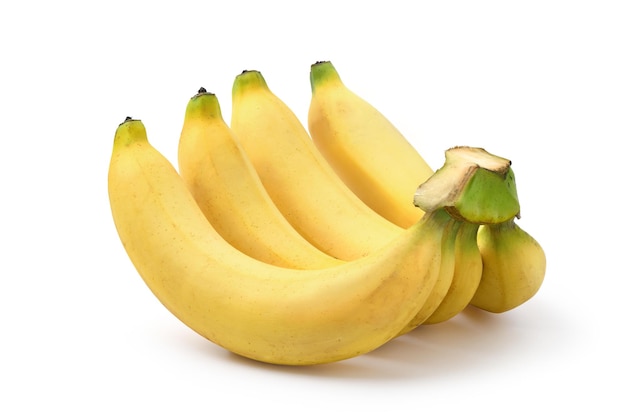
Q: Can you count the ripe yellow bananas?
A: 4